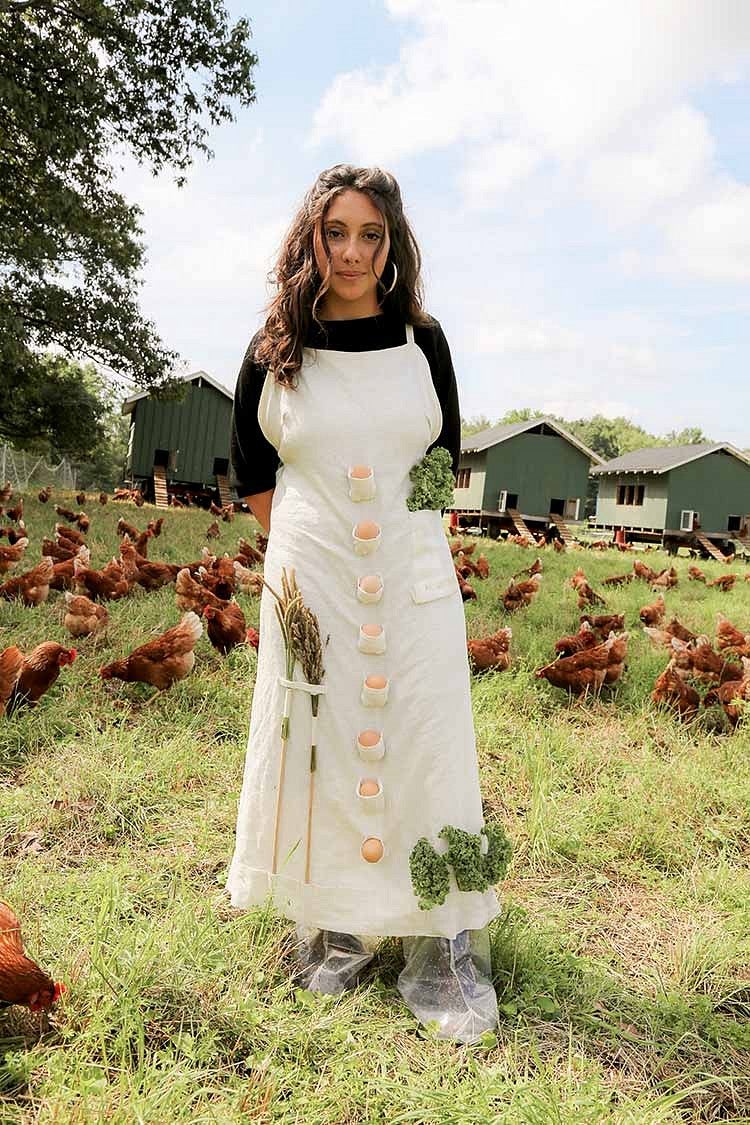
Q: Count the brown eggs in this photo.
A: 8